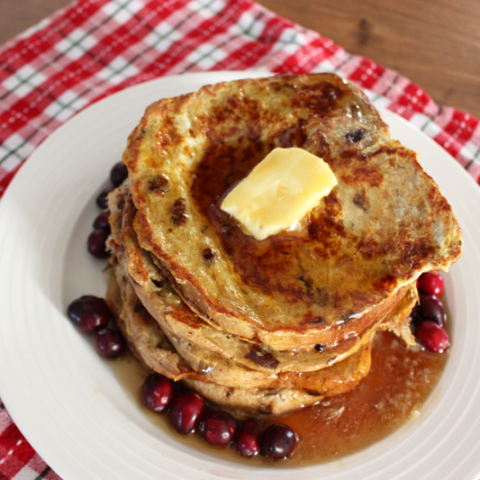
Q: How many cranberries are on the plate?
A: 14